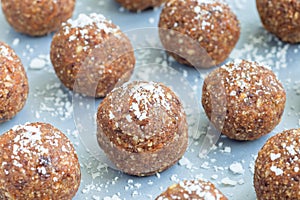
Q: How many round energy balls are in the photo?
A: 11